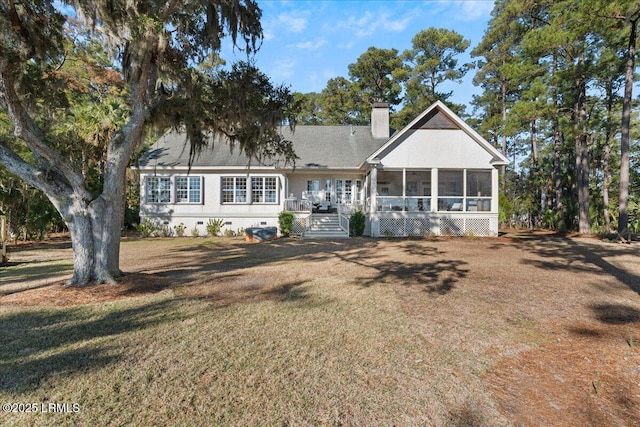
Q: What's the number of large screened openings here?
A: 4